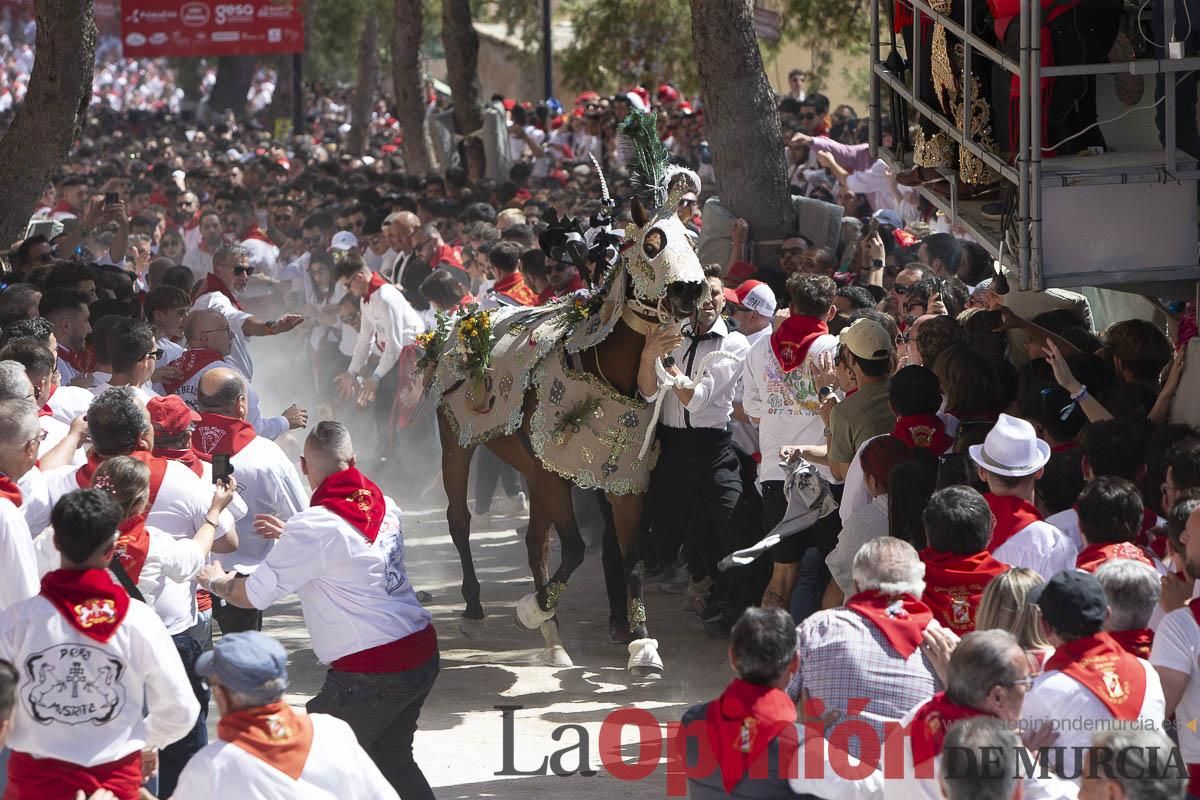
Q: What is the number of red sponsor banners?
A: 1